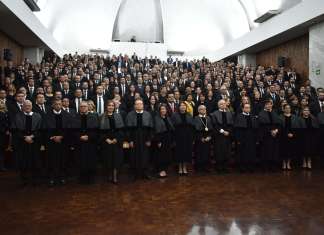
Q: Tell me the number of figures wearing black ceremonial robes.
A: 13